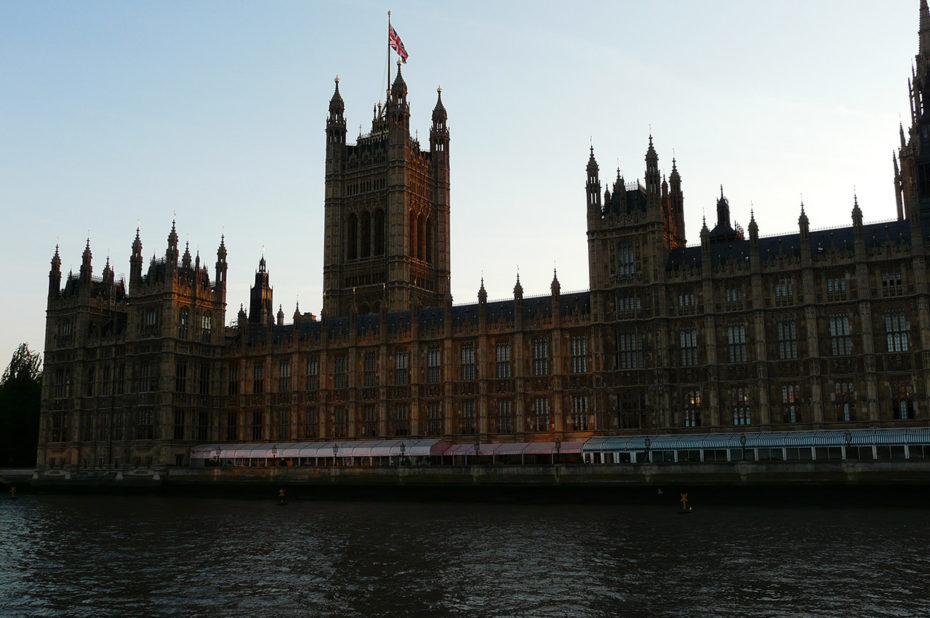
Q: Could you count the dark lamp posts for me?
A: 9